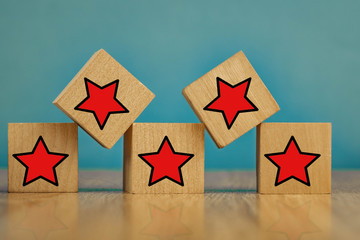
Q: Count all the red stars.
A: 5